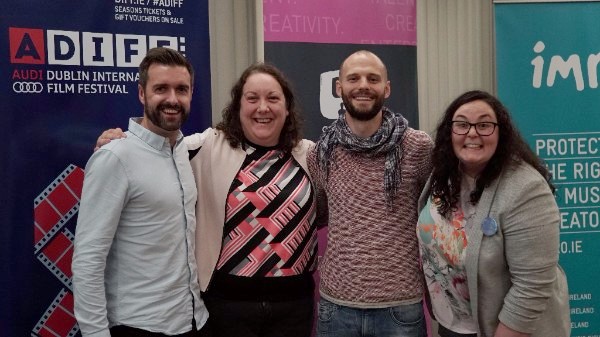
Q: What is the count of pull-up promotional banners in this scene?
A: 3